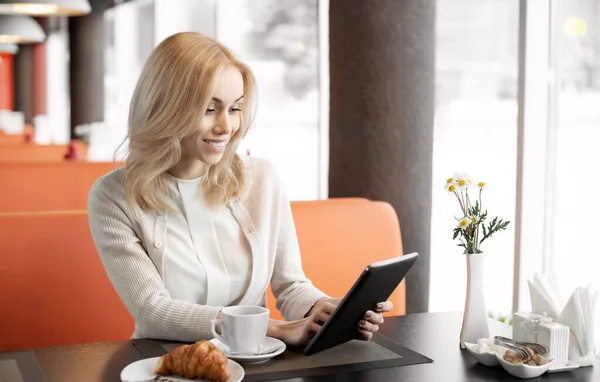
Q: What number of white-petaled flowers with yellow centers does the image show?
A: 6